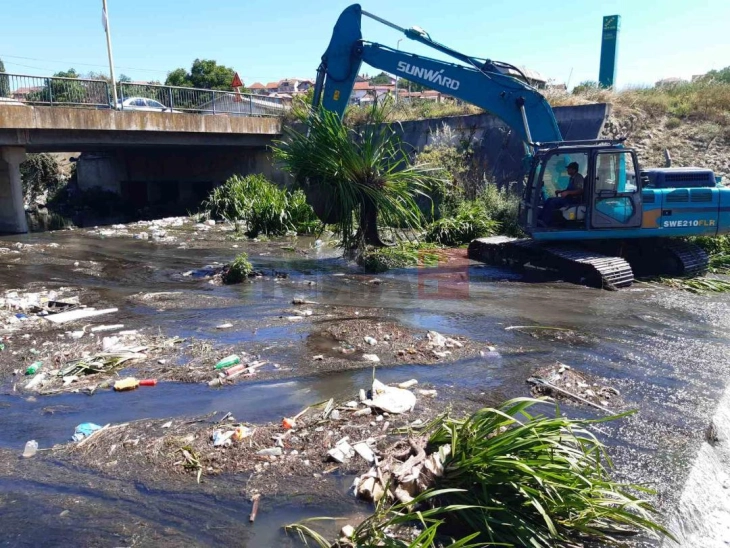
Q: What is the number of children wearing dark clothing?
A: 0